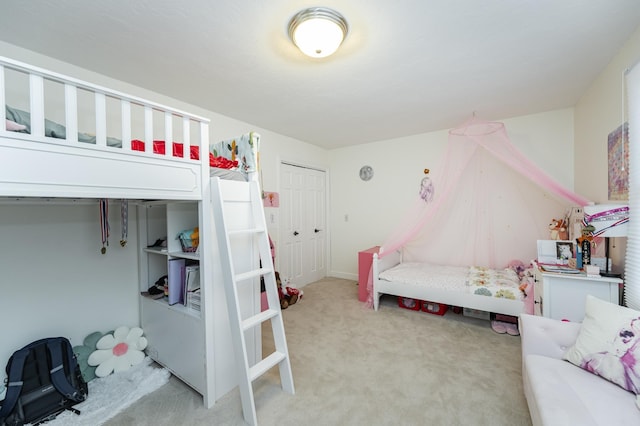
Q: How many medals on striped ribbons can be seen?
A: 2